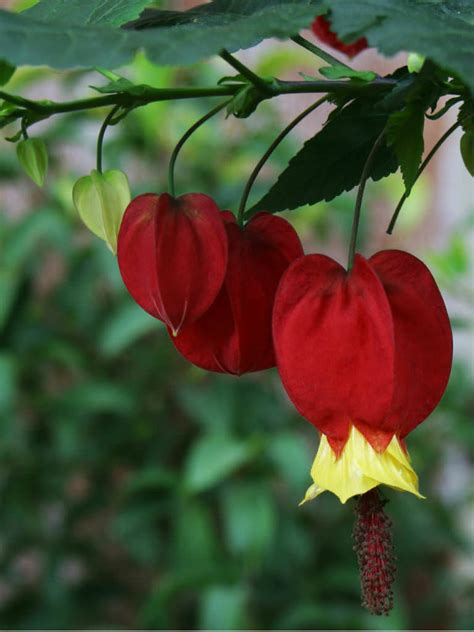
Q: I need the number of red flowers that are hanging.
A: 3